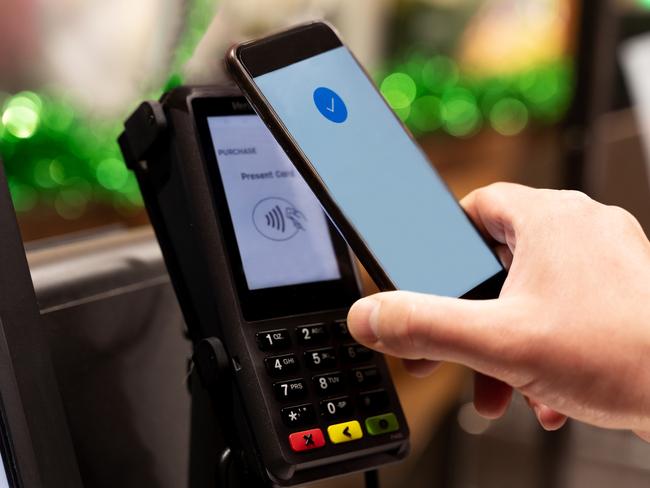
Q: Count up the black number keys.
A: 10